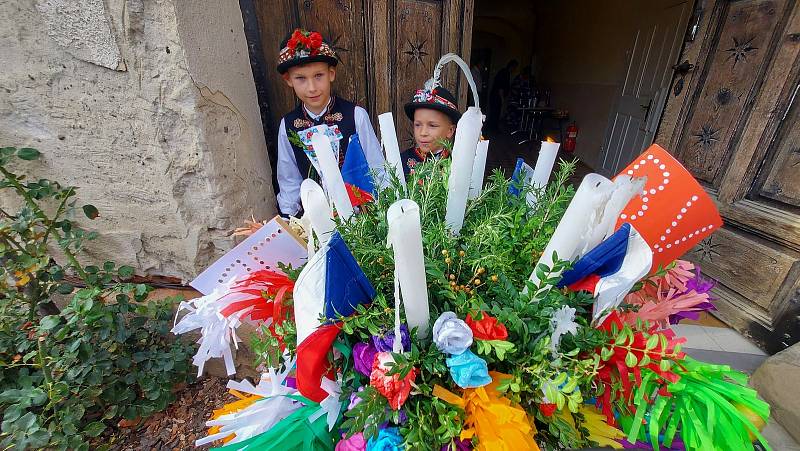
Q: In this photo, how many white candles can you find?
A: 9